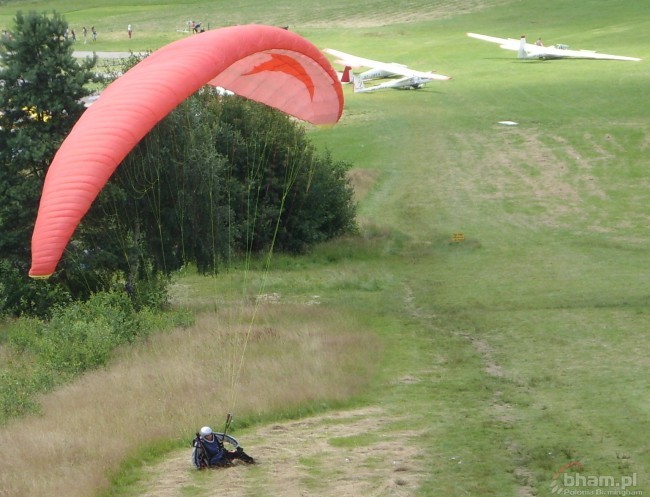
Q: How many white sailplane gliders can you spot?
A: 3